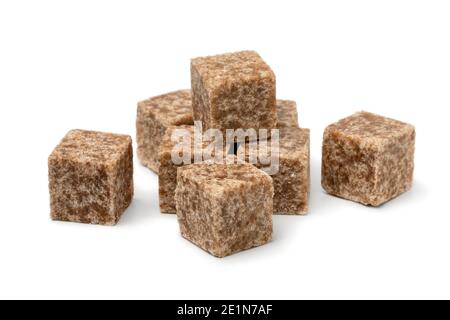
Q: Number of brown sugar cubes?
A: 8